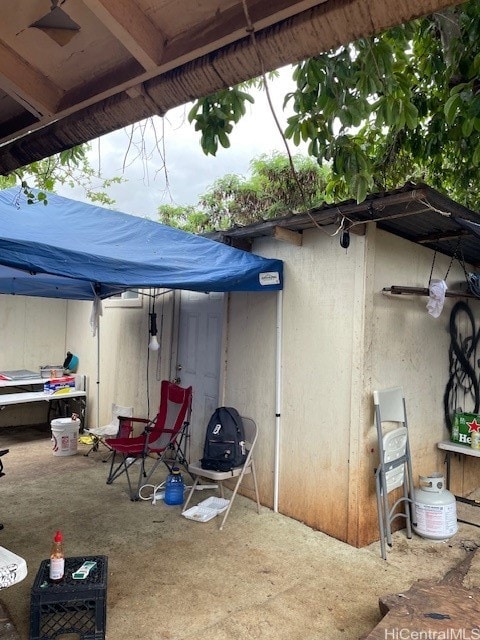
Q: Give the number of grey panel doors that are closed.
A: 1